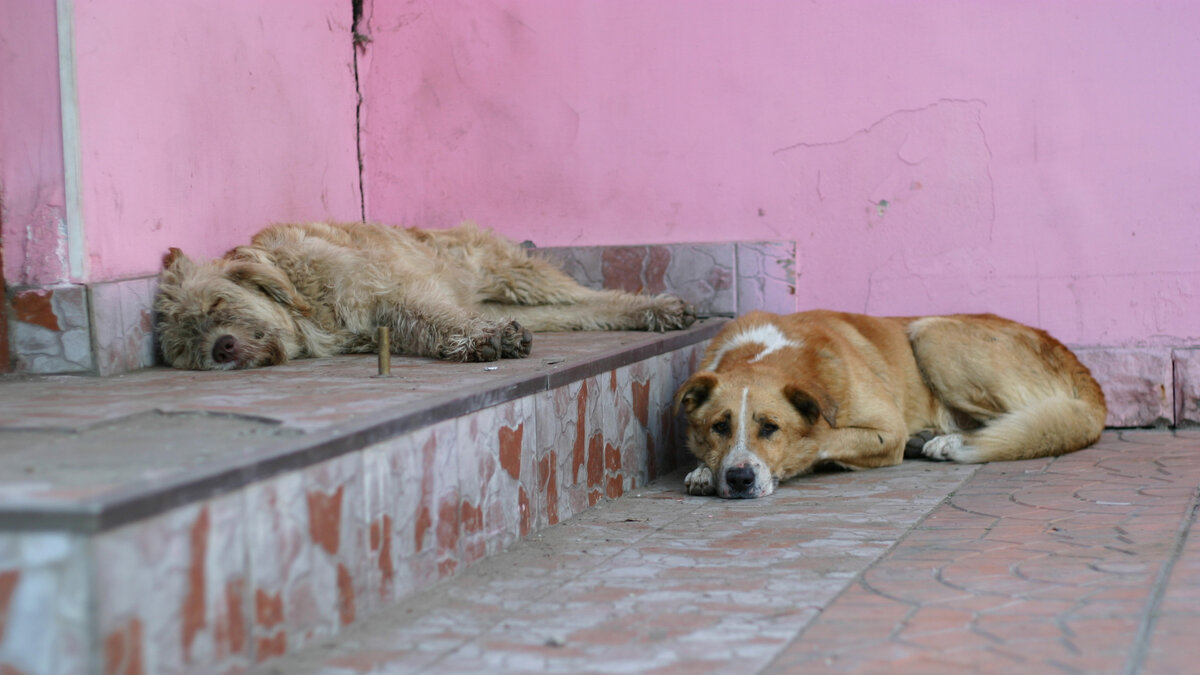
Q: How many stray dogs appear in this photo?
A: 2